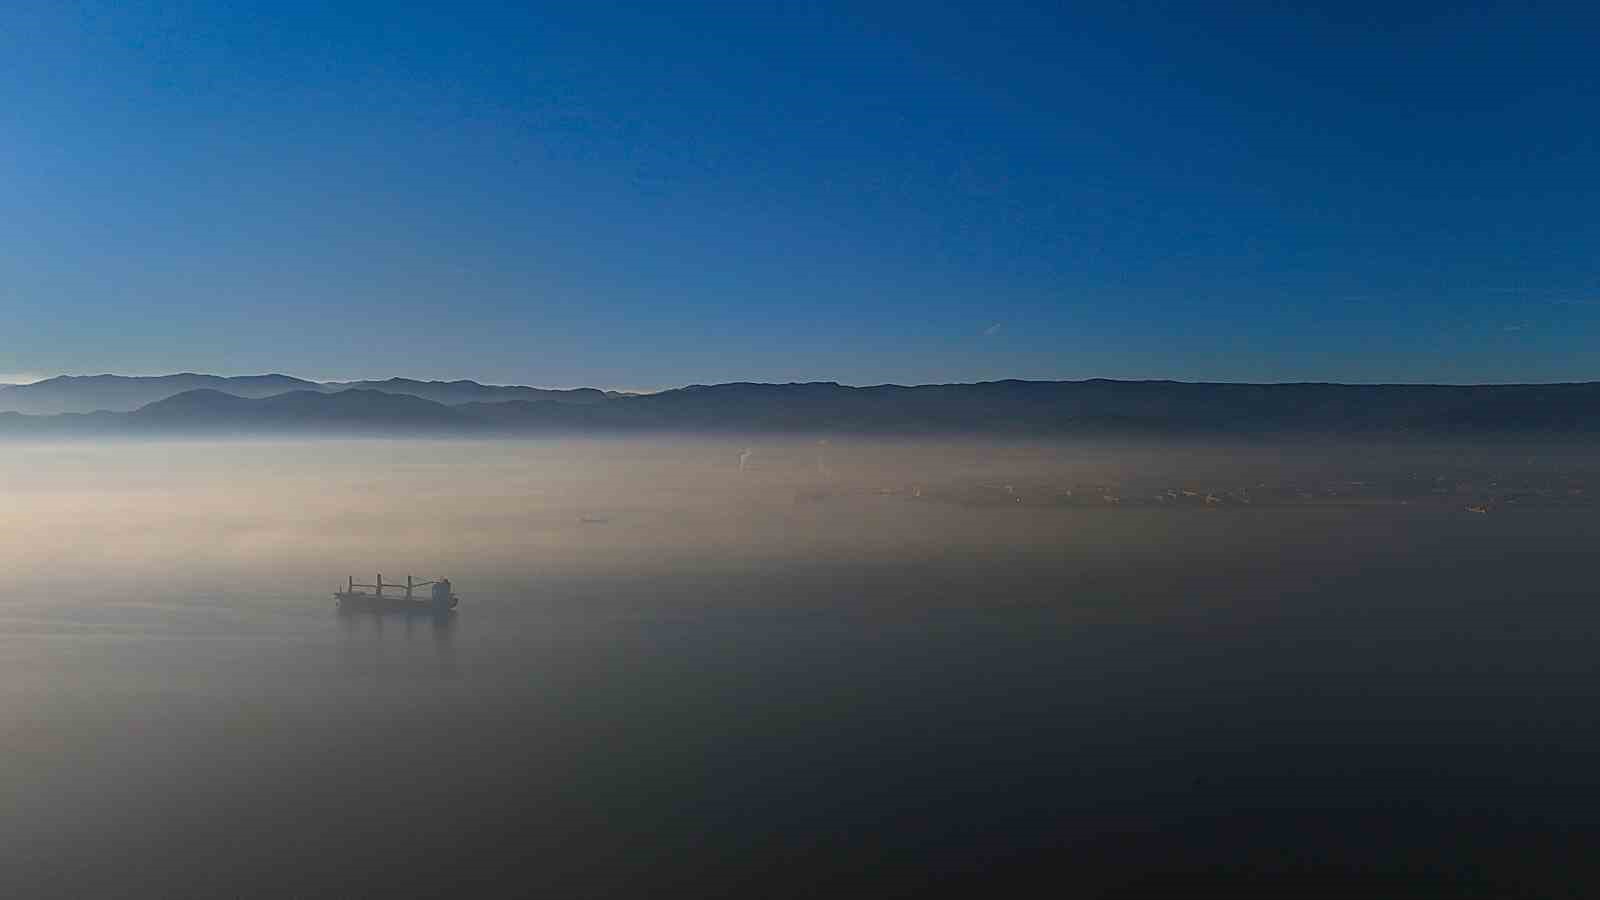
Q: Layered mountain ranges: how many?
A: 2